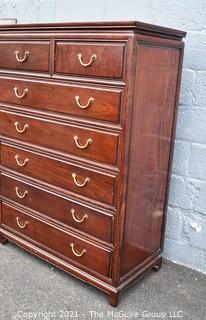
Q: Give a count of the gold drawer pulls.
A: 12